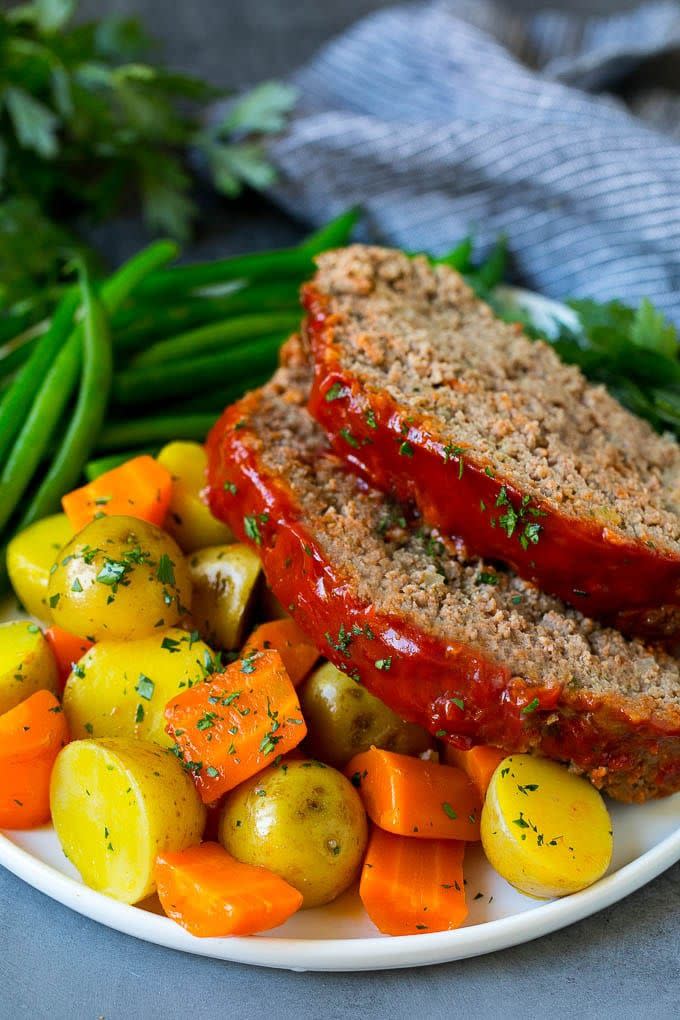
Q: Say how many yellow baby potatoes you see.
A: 10